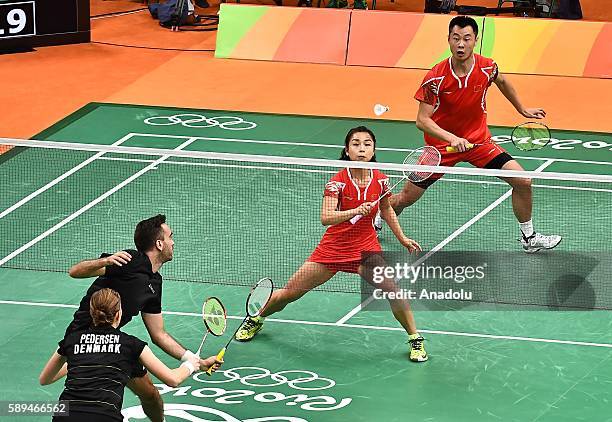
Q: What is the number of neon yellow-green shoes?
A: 2